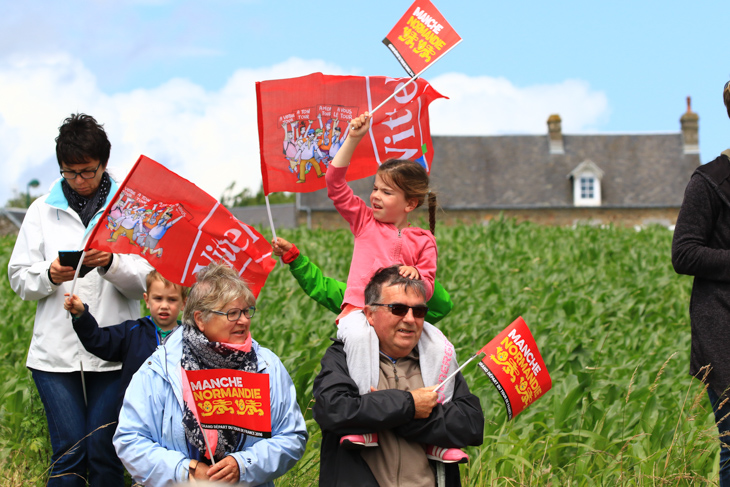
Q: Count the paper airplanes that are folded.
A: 0